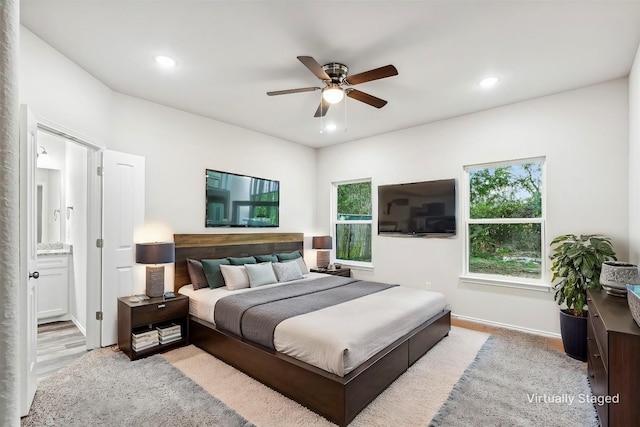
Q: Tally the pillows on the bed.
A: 9